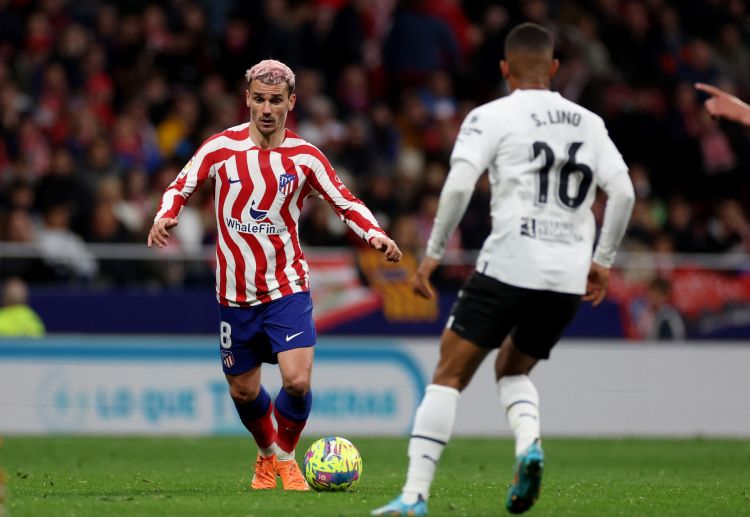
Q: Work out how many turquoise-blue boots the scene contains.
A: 2